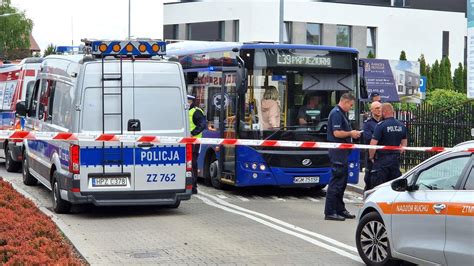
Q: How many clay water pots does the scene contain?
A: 0